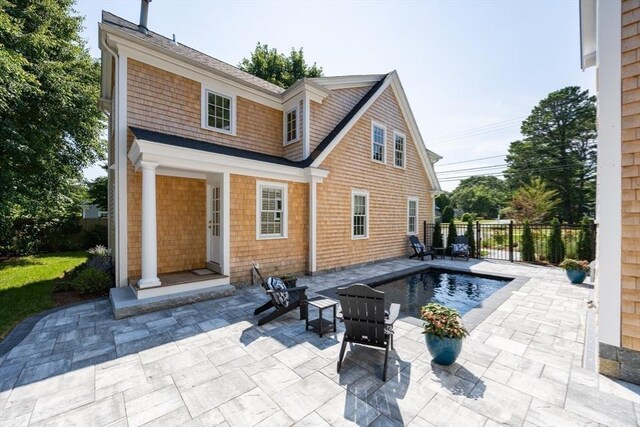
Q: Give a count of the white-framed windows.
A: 7